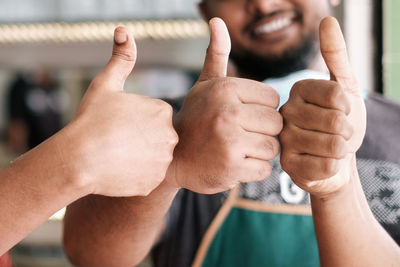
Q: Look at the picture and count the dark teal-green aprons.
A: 1